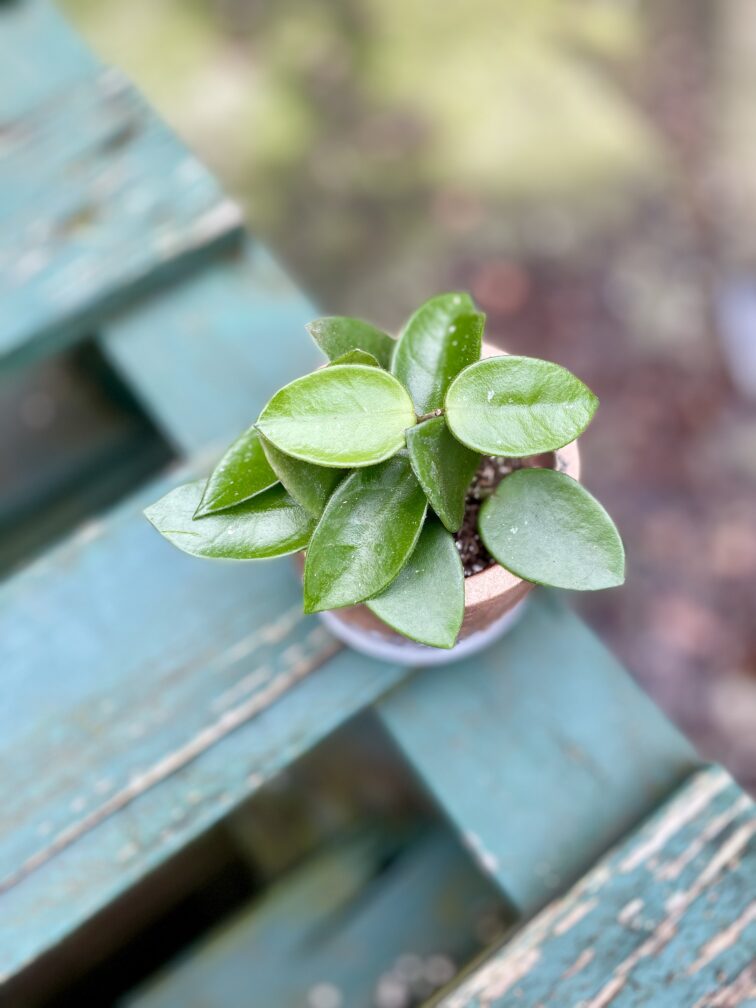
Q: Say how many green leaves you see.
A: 12